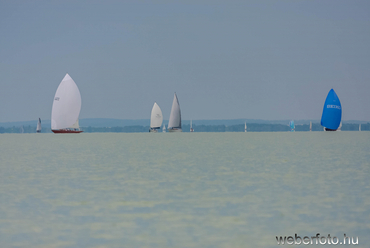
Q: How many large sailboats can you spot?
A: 4